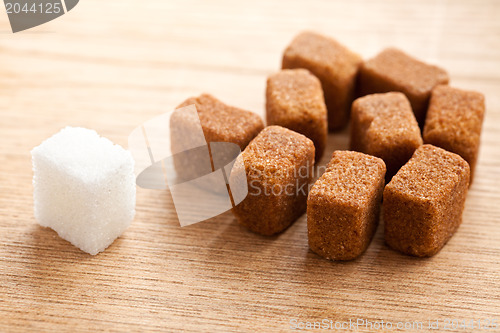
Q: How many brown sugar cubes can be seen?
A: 9